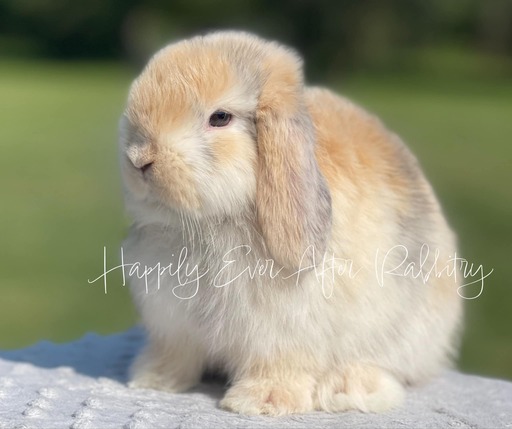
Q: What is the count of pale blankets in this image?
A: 1